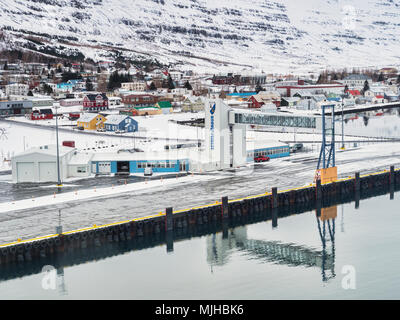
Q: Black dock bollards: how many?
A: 6